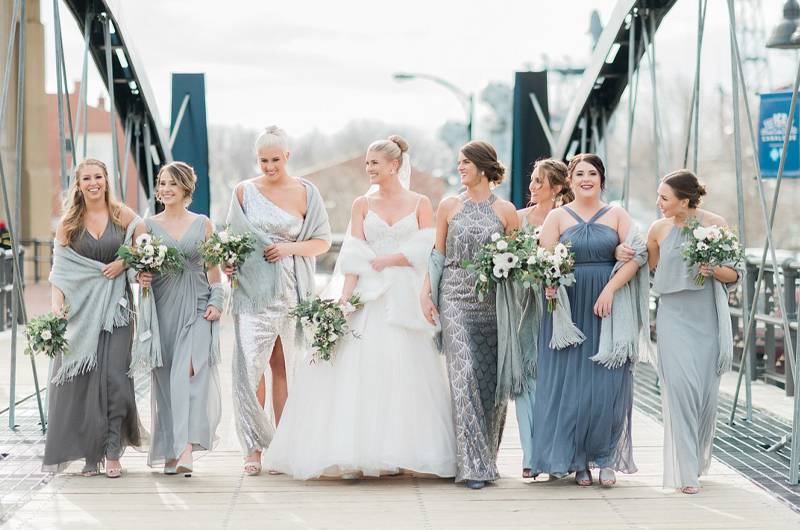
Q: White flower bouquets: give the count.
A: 7